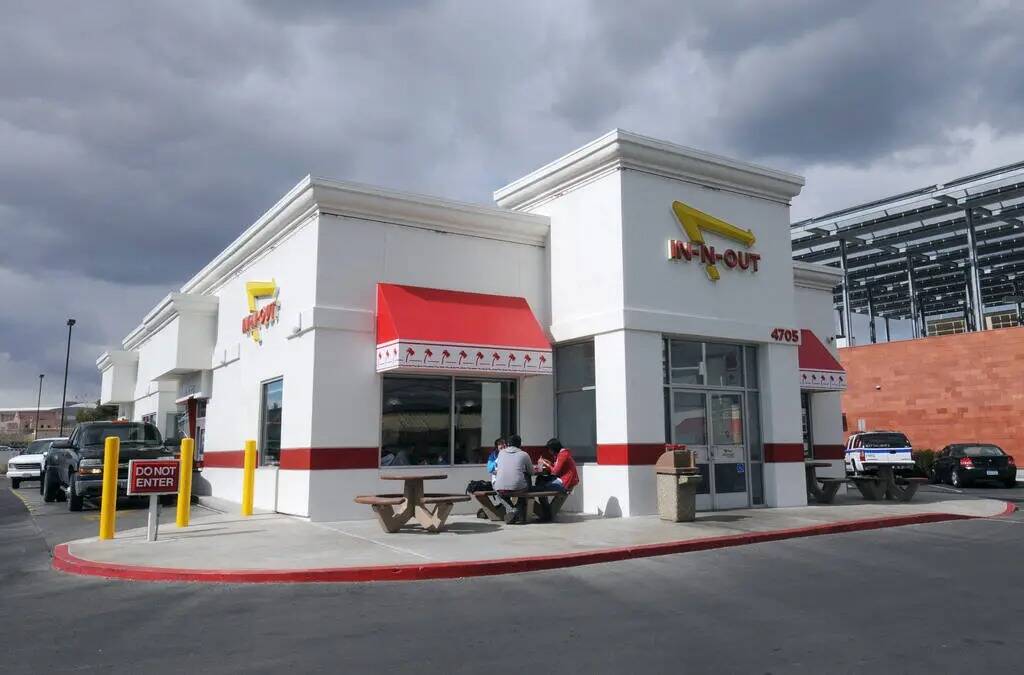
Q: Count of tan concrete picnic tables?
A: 4